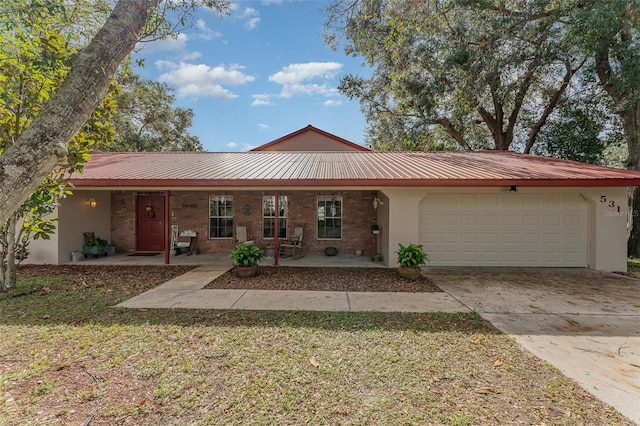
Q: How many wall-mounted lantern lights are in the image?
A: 2